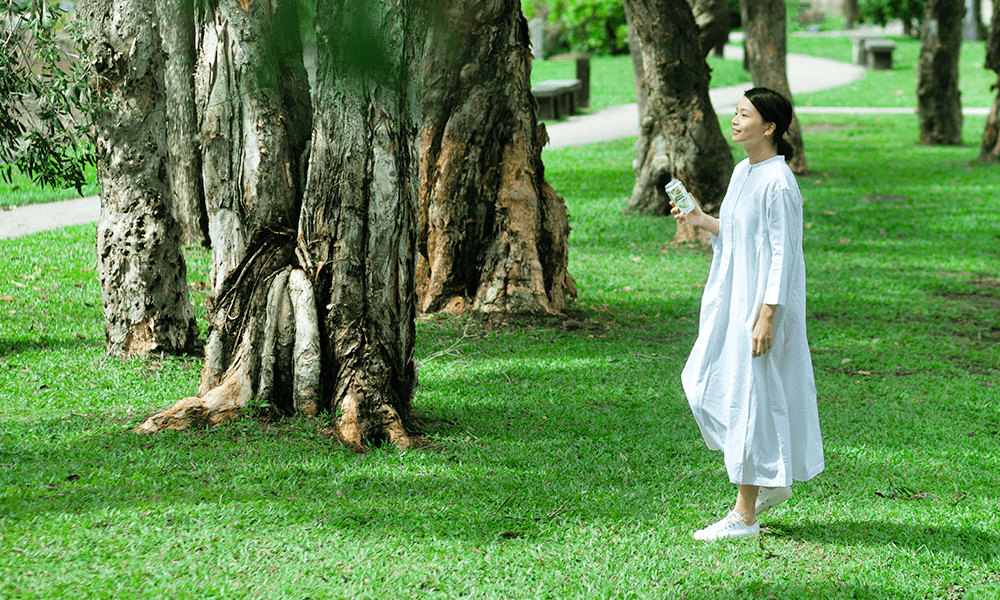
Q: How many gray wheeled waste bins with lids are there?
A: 0